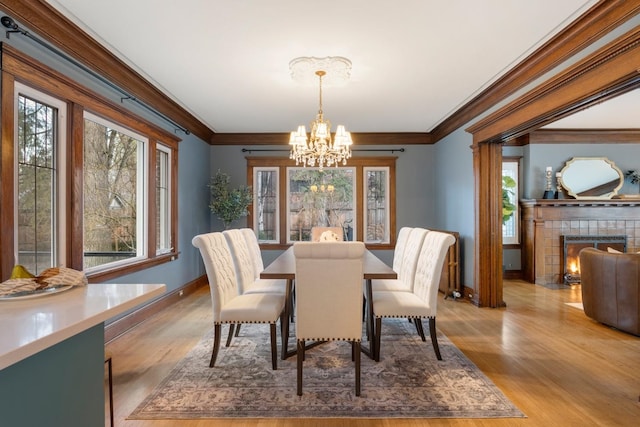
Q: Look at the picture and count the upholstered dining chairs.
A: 8